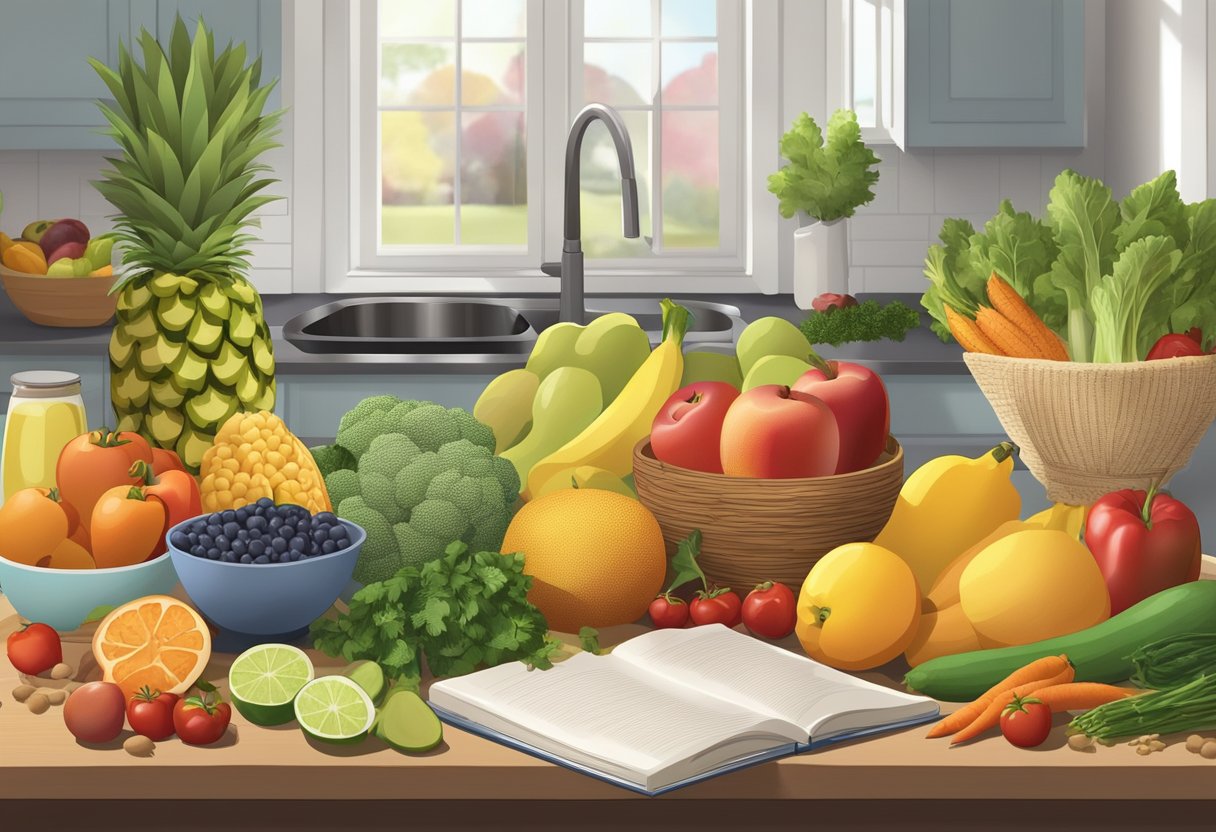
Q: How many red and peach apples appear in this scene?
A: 3